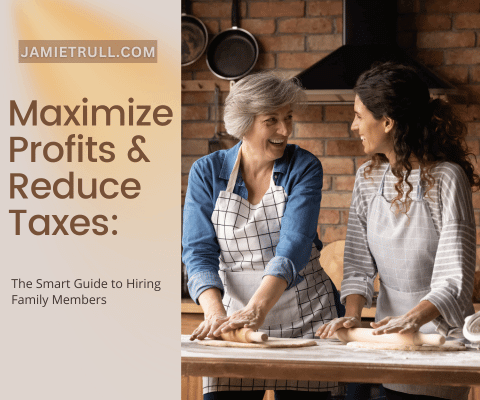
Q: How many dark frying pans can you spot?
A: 2